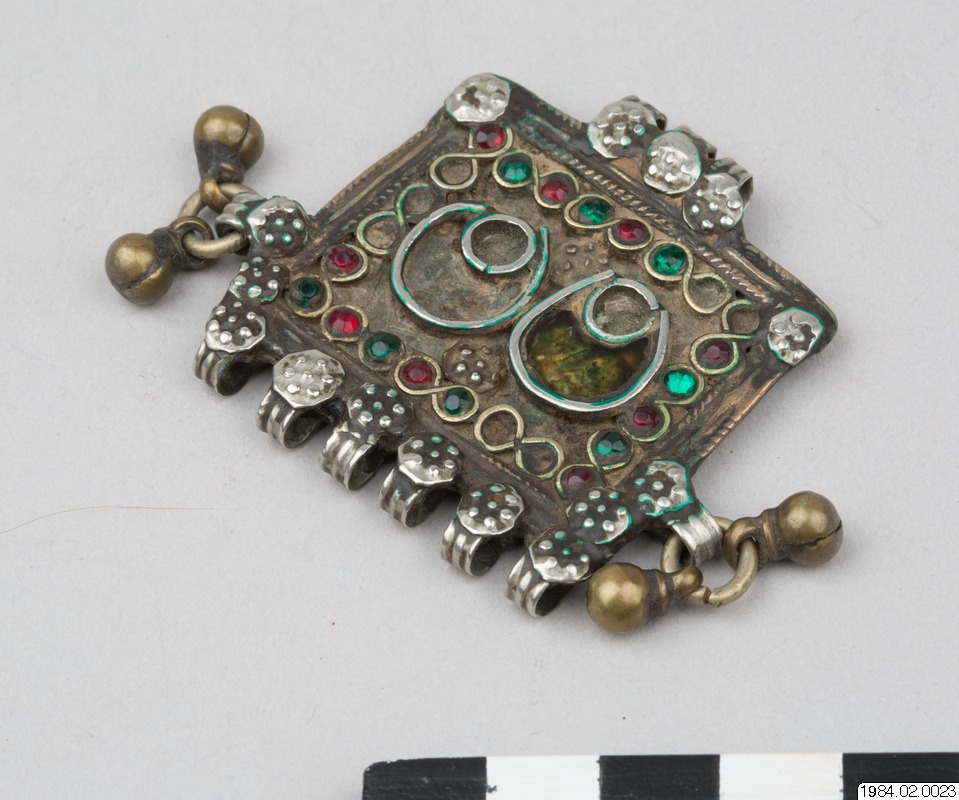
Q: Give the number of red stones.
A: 9